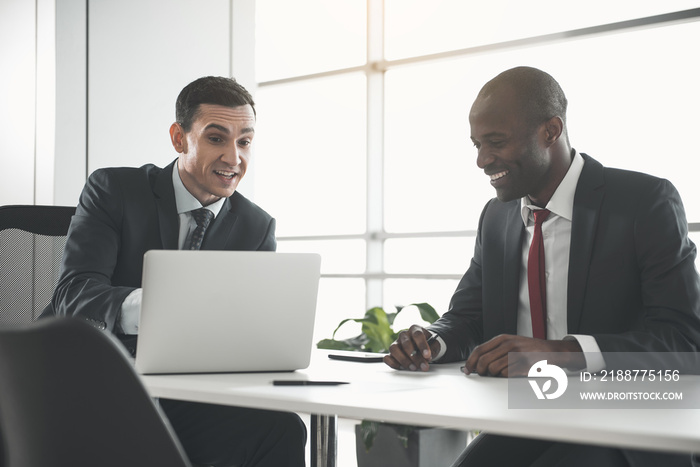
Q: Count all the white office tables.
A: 1